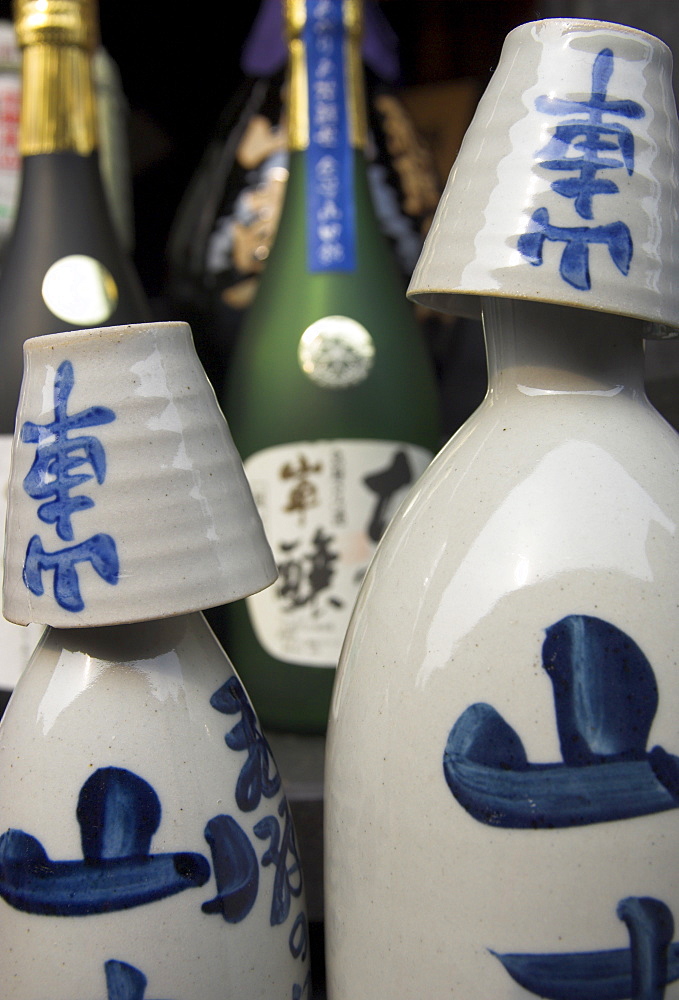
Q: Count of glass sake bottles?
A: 2